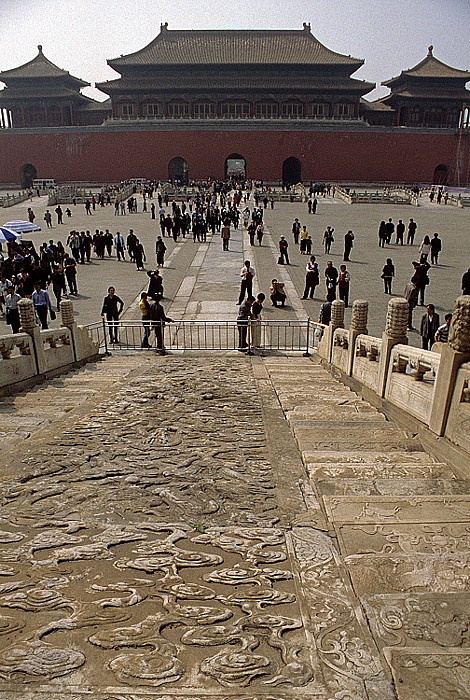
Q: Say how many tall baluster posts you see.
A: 6